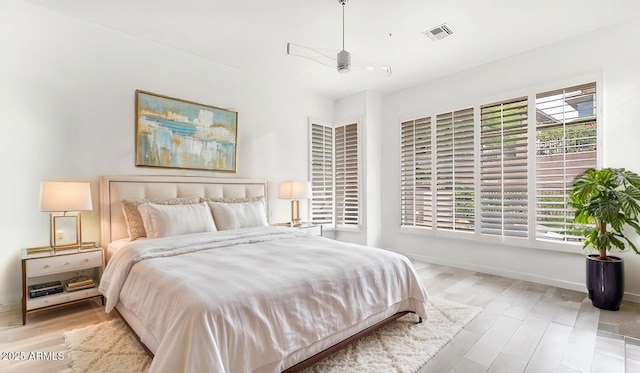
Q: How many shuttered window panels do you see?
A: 6